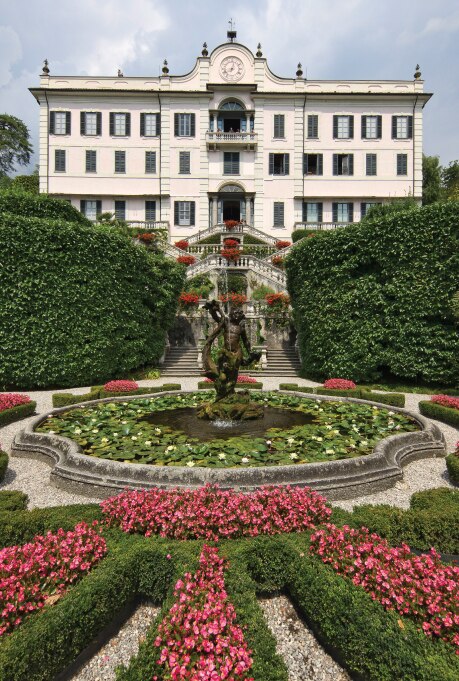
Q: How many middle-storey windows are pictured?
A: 11